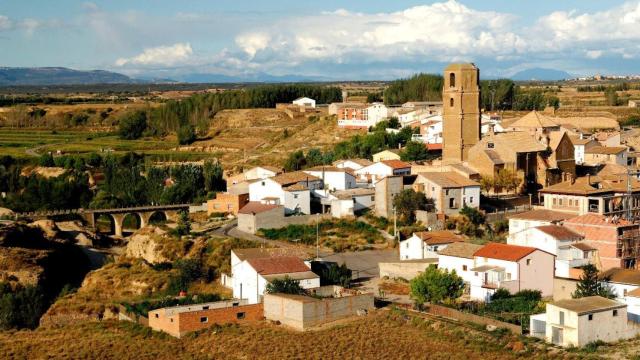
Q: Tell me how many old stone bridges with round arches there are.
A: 1